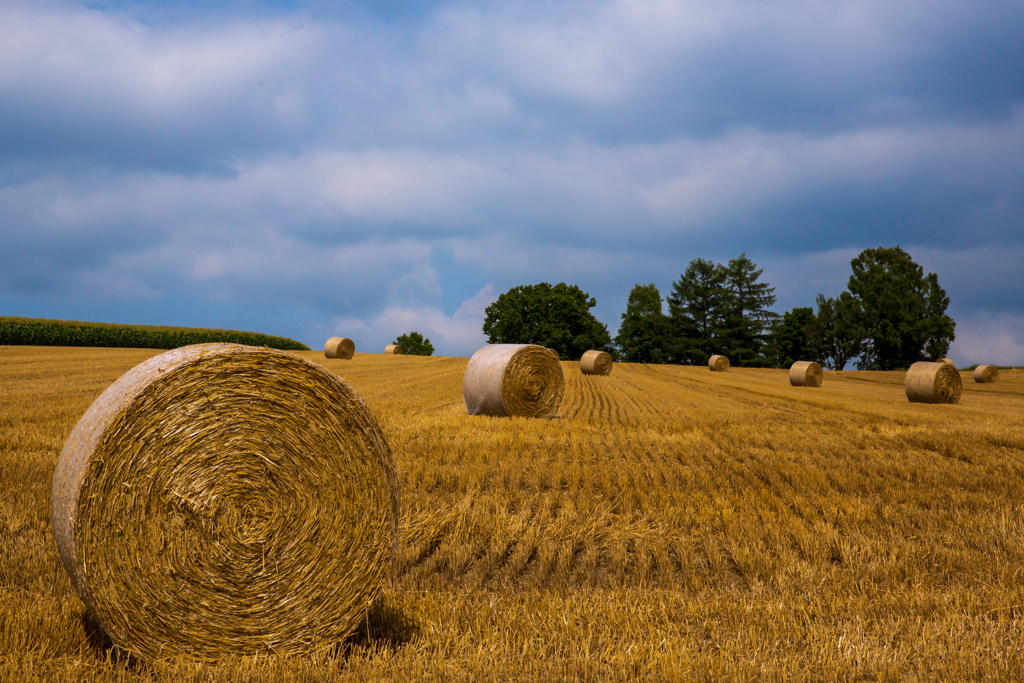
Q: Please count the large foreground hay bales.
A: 1